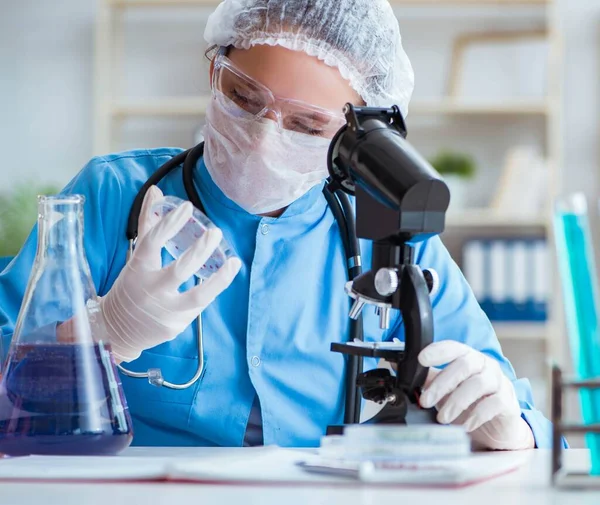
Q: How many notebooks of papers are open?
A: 1